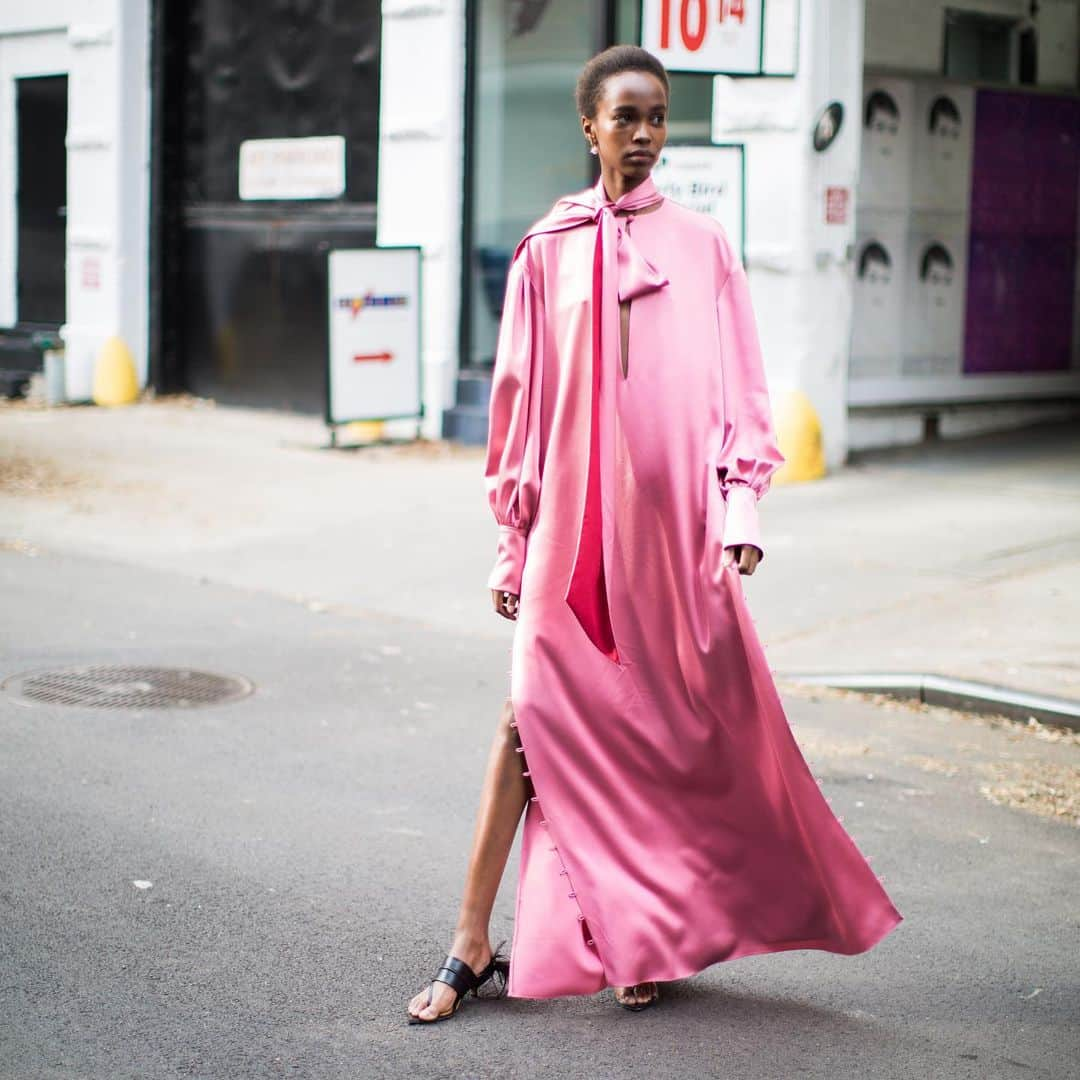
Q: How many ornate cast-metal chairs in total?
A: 0